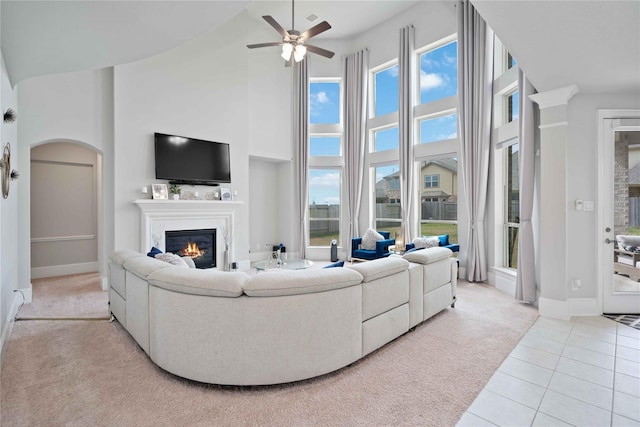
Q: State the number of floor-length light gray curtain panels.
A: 5